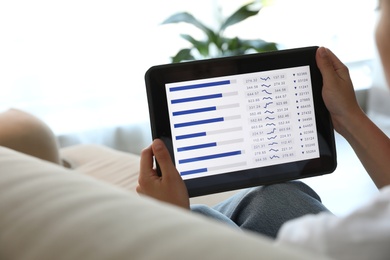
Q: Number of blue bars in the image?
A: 8